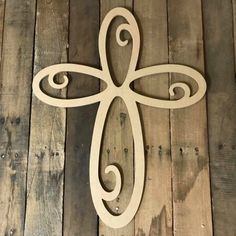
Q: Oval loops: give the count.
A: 4